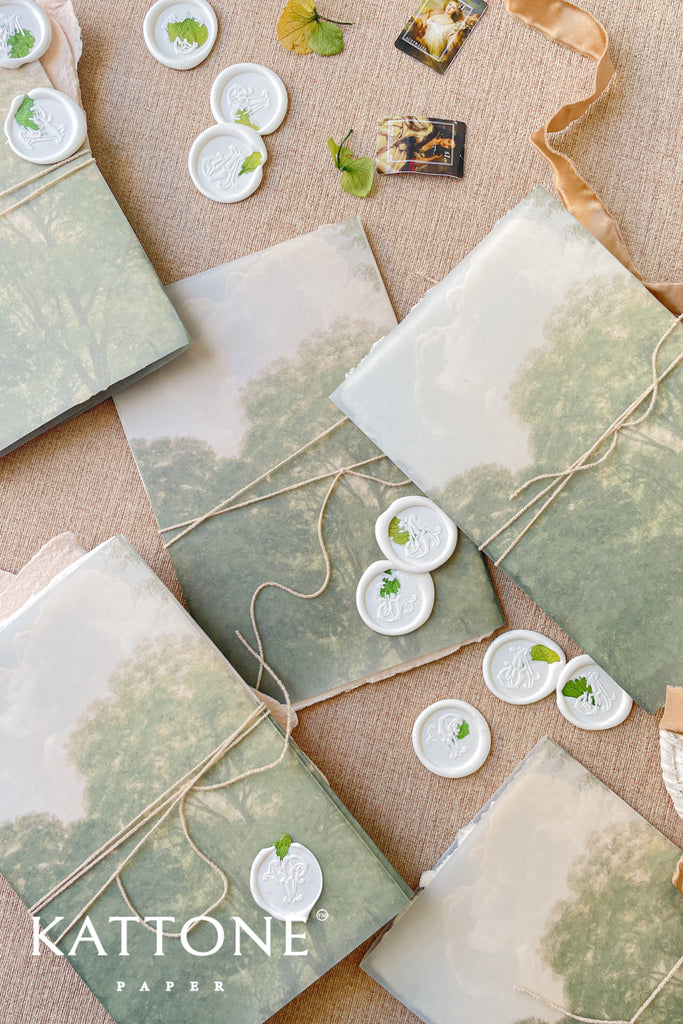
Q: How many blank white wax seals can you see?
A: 0